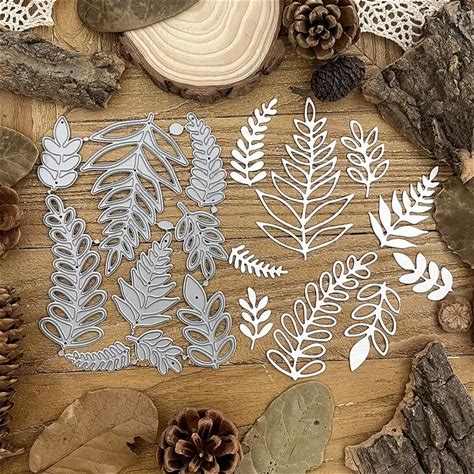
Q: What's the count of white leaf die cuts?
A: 9